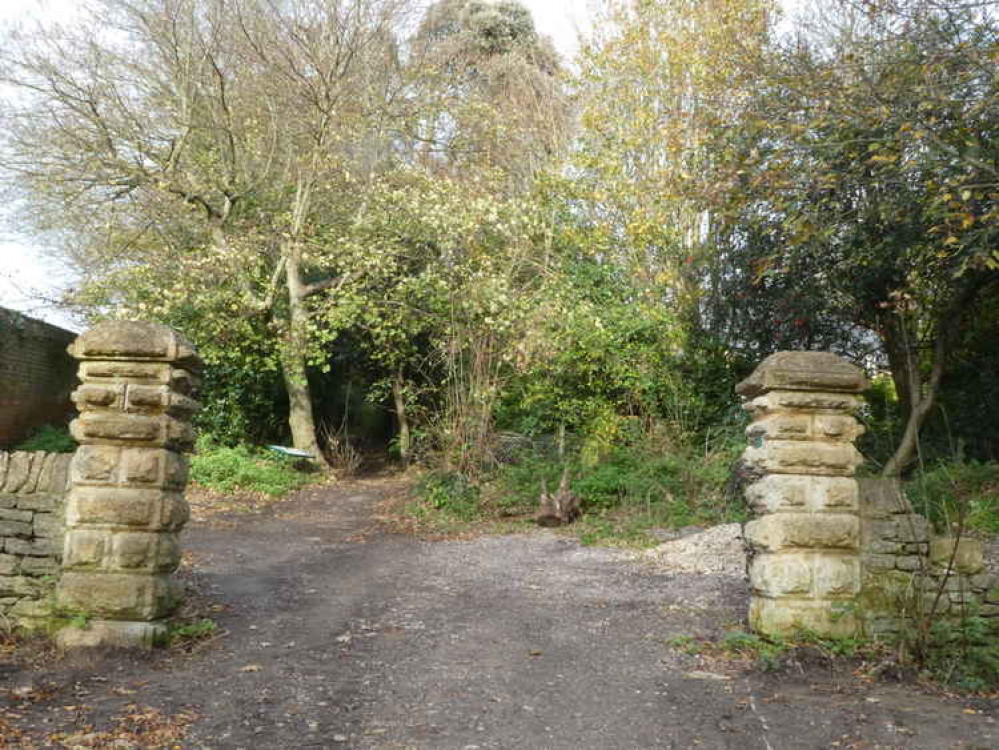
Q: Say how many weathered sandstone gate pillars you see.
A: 2